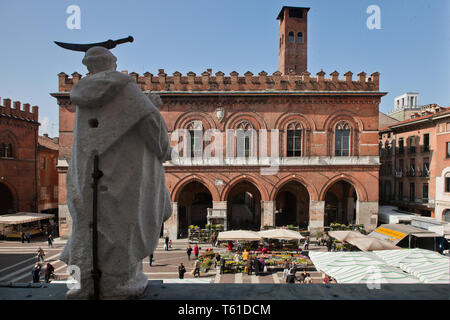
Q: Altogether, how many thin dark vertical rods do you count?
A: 1